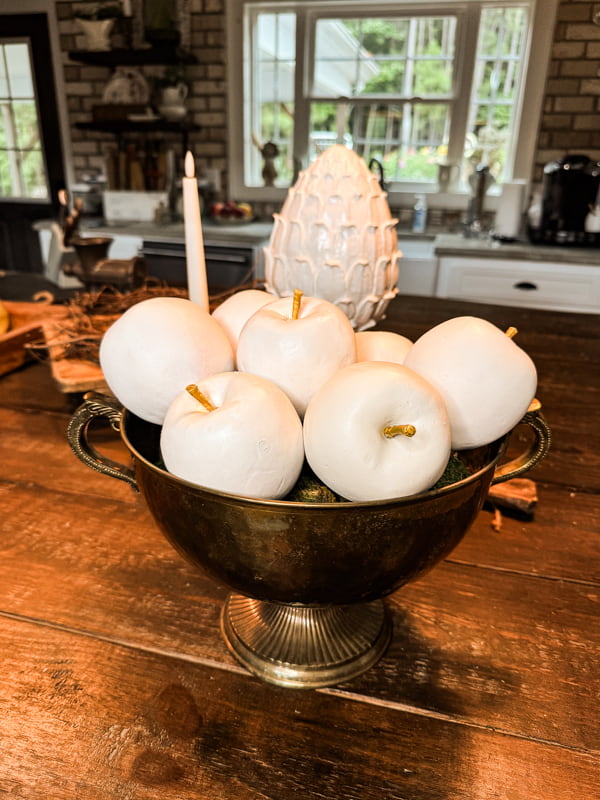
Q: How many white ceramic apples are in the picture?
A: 7